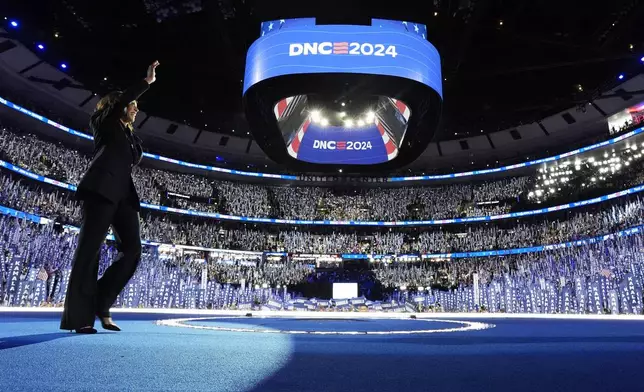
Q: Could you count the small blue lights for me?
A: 5